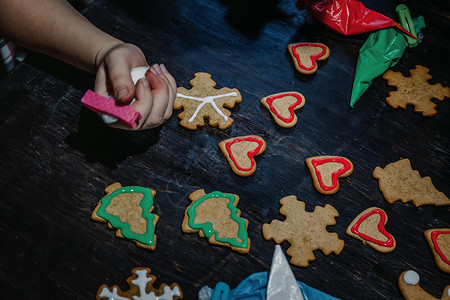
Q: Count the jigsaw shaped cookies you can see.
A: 4